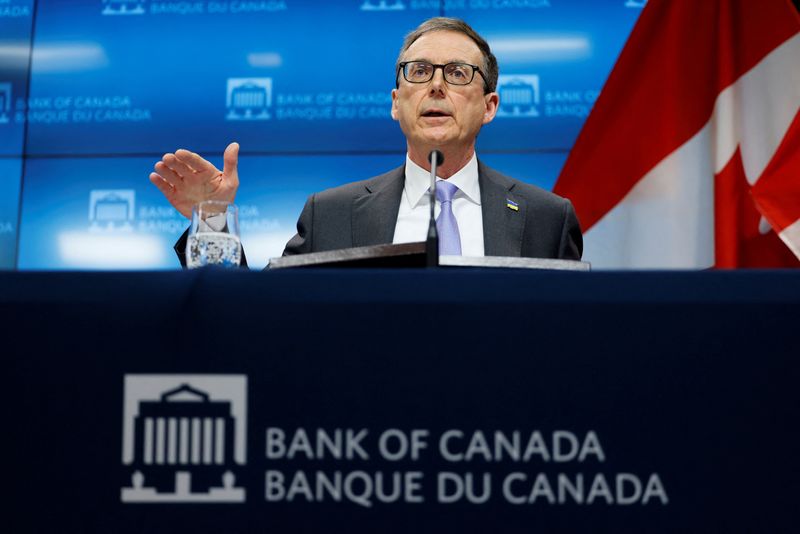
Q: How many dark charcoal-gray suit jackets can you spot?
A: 1